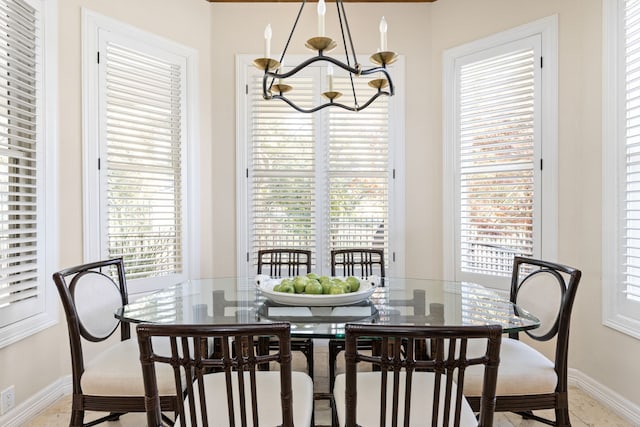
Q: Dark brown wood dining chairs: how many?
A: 6